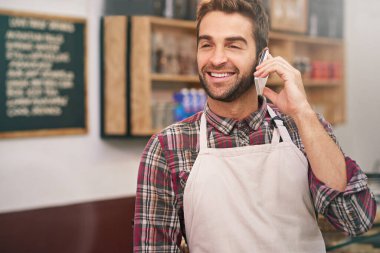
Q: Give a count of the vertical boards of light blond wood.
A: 2